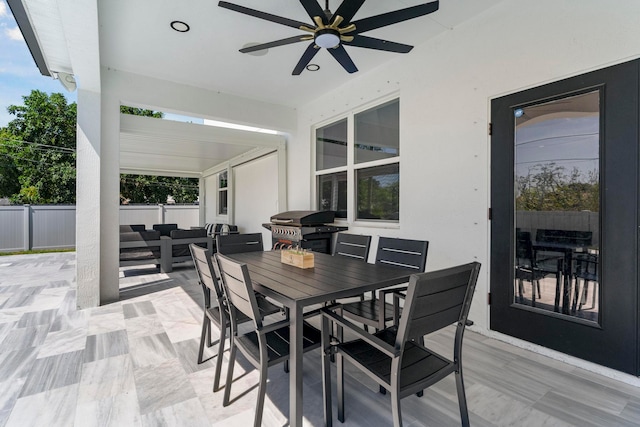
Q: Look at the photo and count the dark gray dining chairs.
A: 6